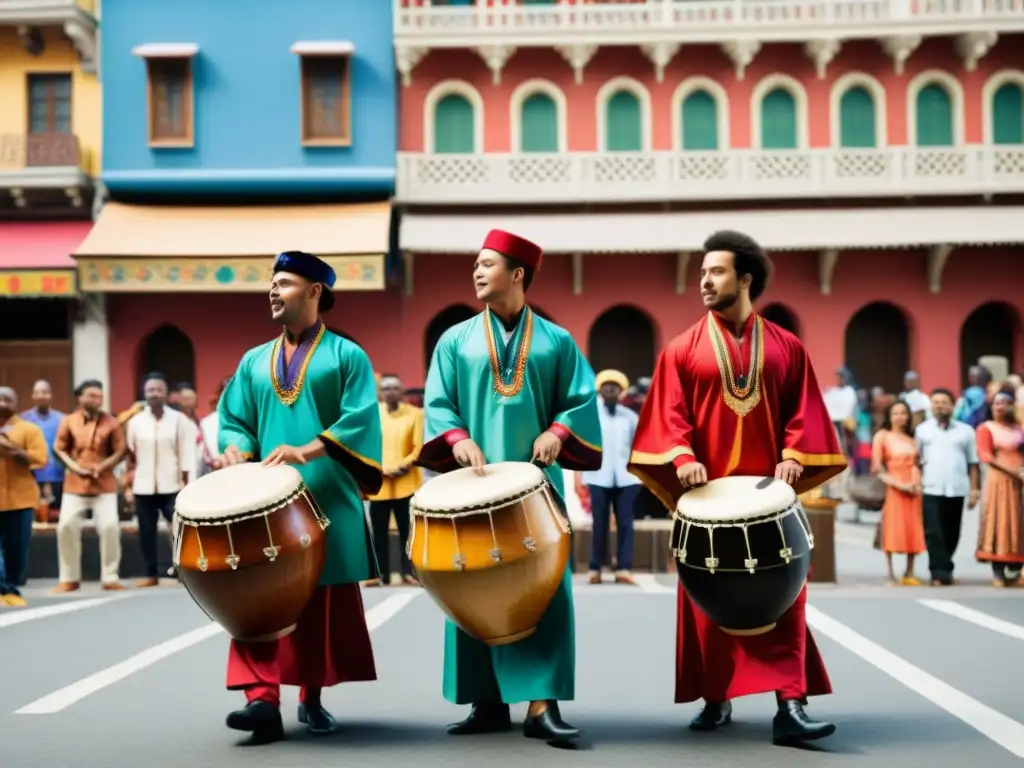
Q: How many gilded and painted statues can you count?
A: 0